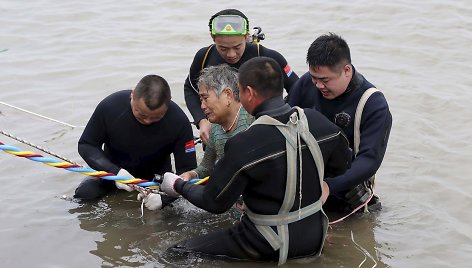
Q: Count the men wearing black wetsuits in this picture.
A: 4